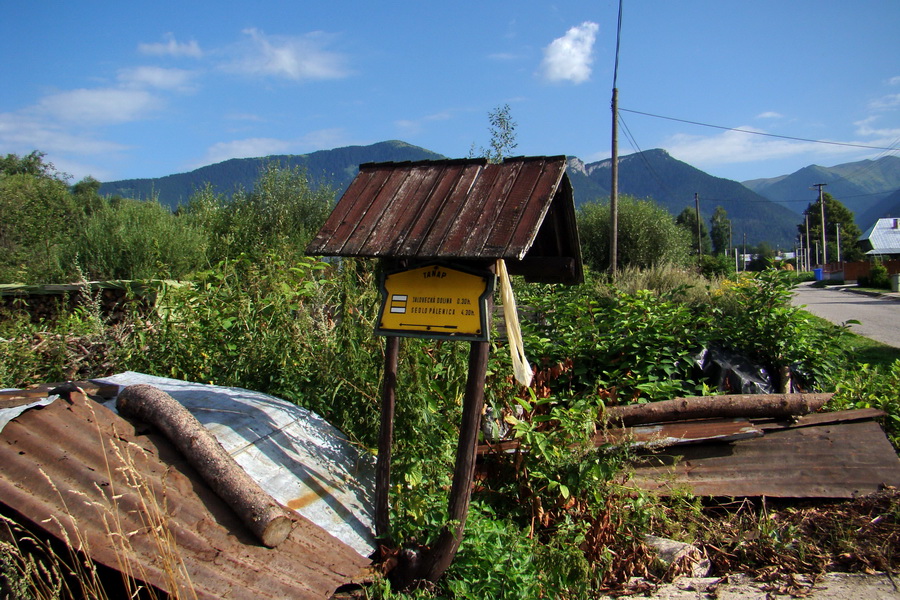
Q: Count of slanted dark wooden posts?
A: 2